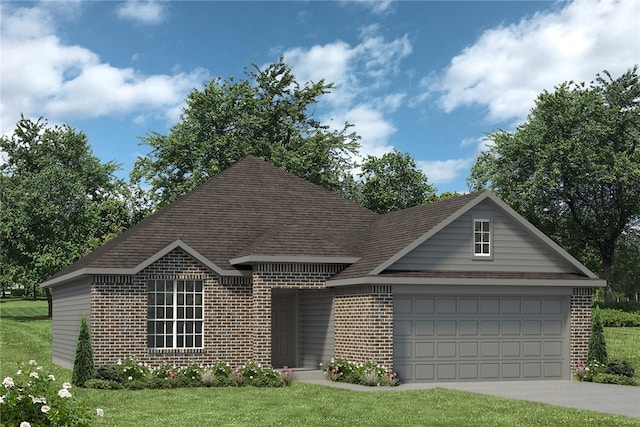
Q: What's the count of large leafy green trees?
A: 4